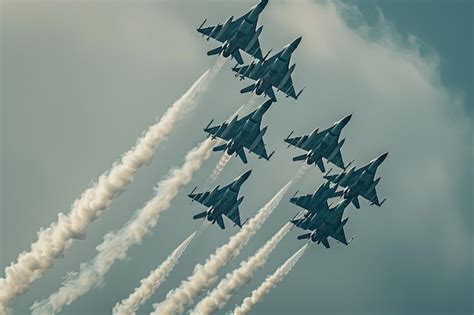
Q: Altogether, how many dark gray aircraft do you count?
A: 8